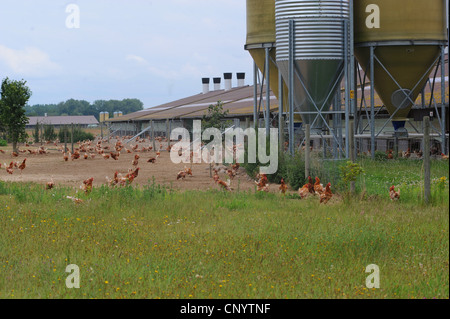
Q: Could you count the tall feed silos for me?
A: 3